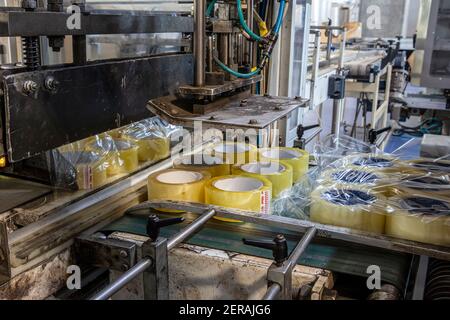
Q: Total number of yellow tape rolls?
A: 15